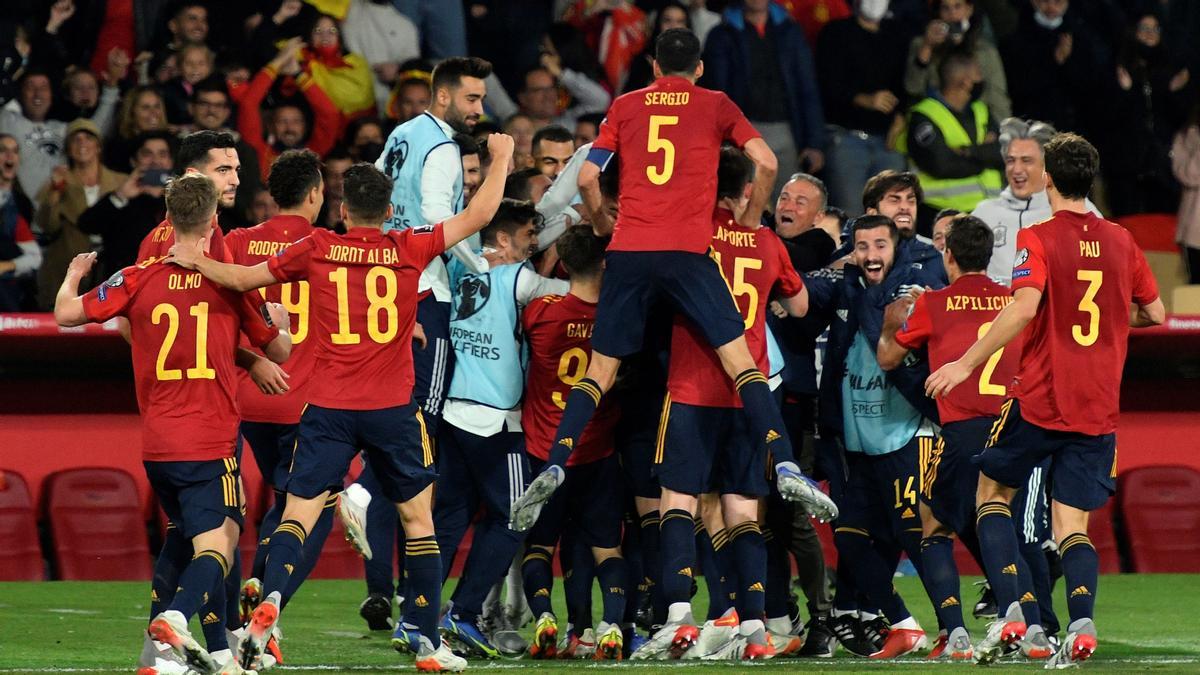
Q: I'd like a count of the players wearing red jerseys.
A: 9